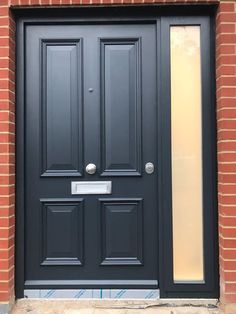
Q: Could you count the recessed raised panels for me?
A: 4